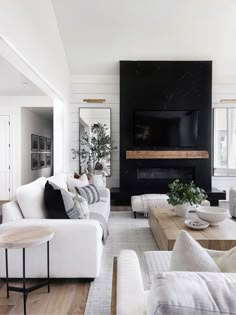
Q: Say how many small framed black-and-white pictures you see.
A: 6